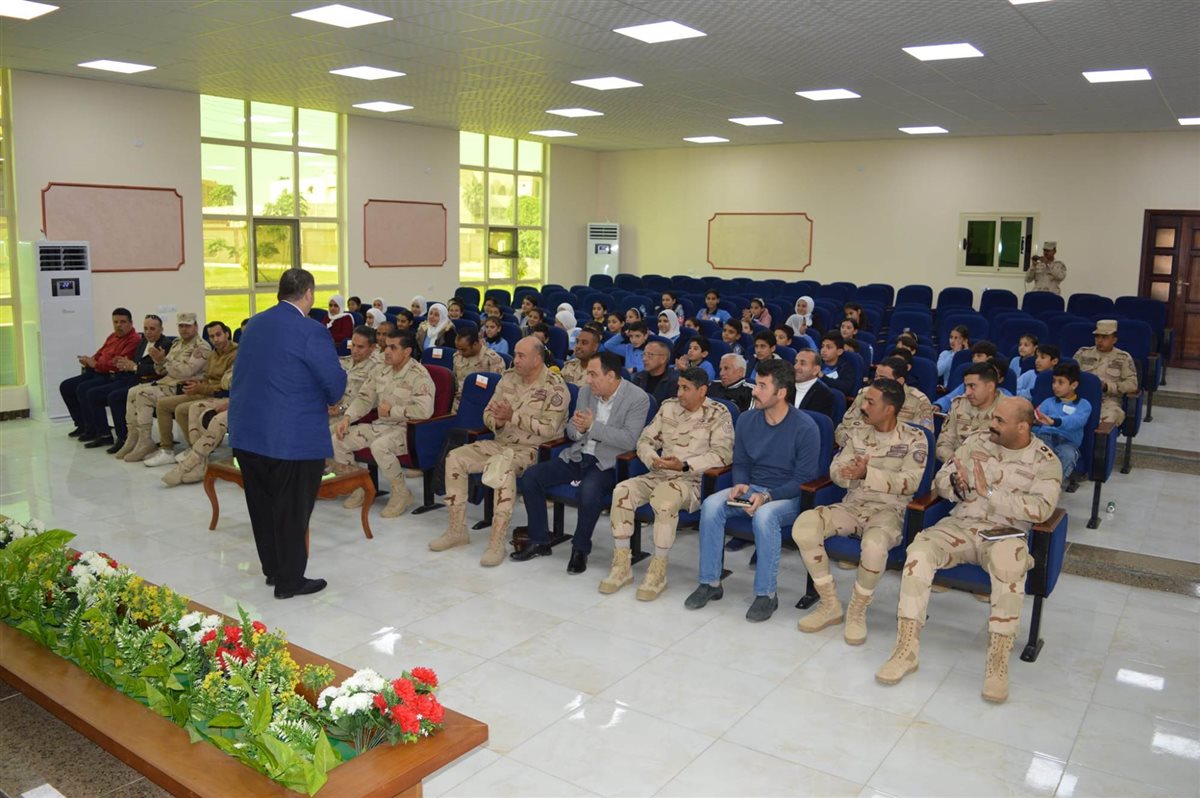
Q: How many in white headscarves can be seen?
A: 10